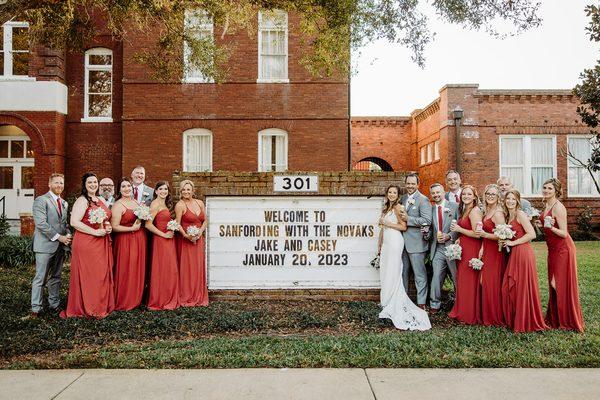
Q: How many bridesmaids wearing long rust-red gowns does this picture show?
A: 8